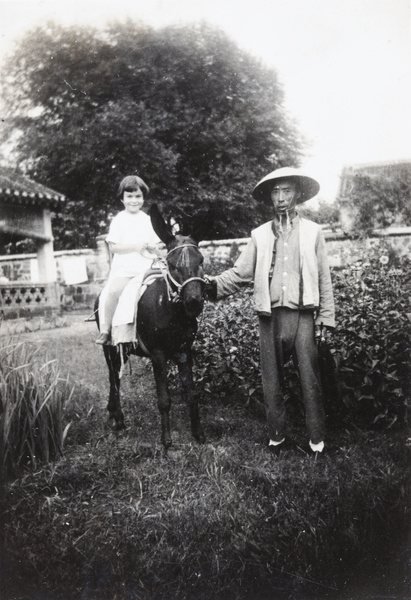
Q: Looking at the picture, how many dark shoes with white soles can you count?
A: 2